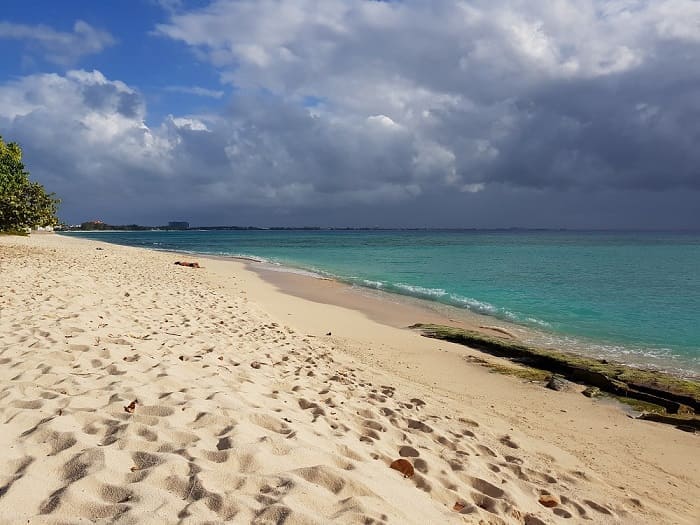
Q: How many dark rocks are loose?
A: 2